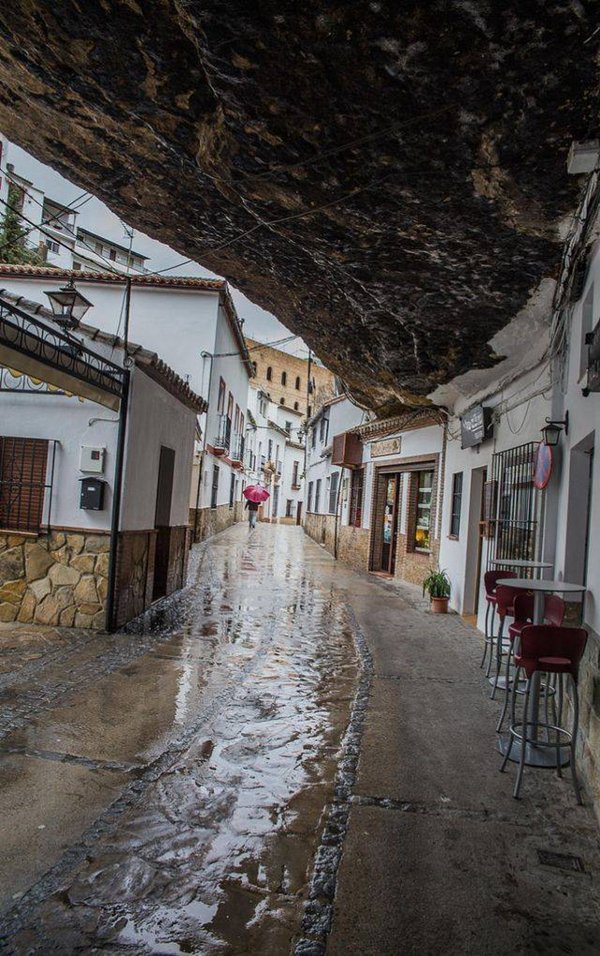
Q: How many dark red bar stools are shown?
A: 4